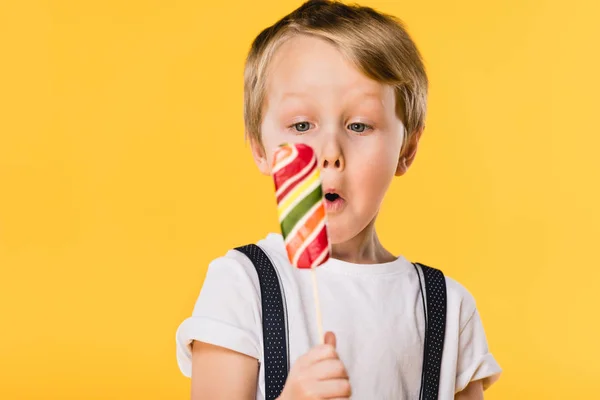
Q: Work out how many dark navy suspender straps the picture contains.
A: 2